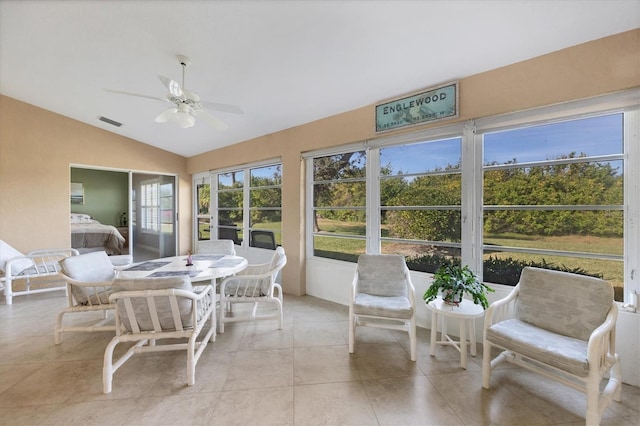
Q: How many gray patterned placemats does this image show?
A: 4